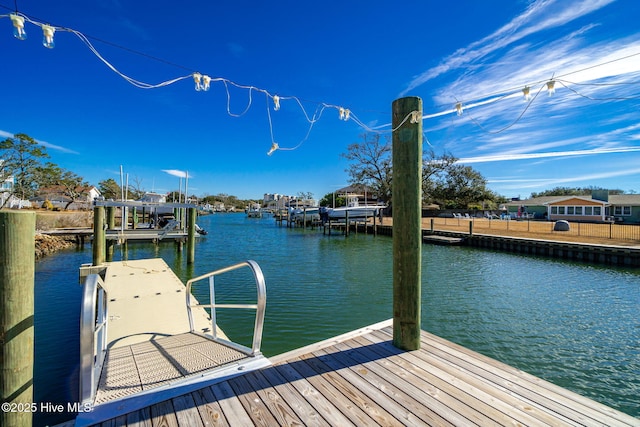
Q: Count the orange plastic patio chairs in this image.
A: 0